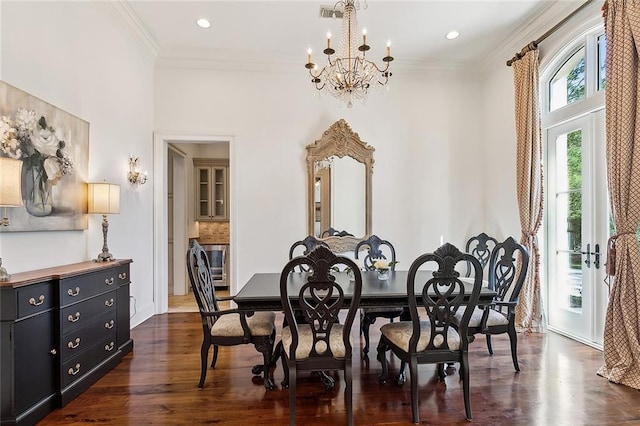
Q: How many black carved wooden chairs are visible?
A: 7